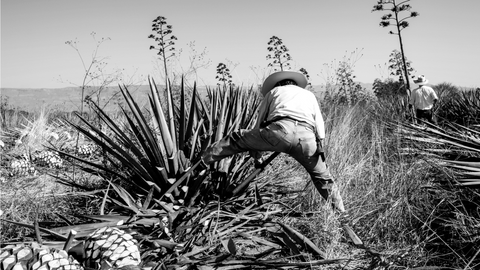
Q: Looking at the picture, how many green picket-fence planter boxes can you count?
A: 0